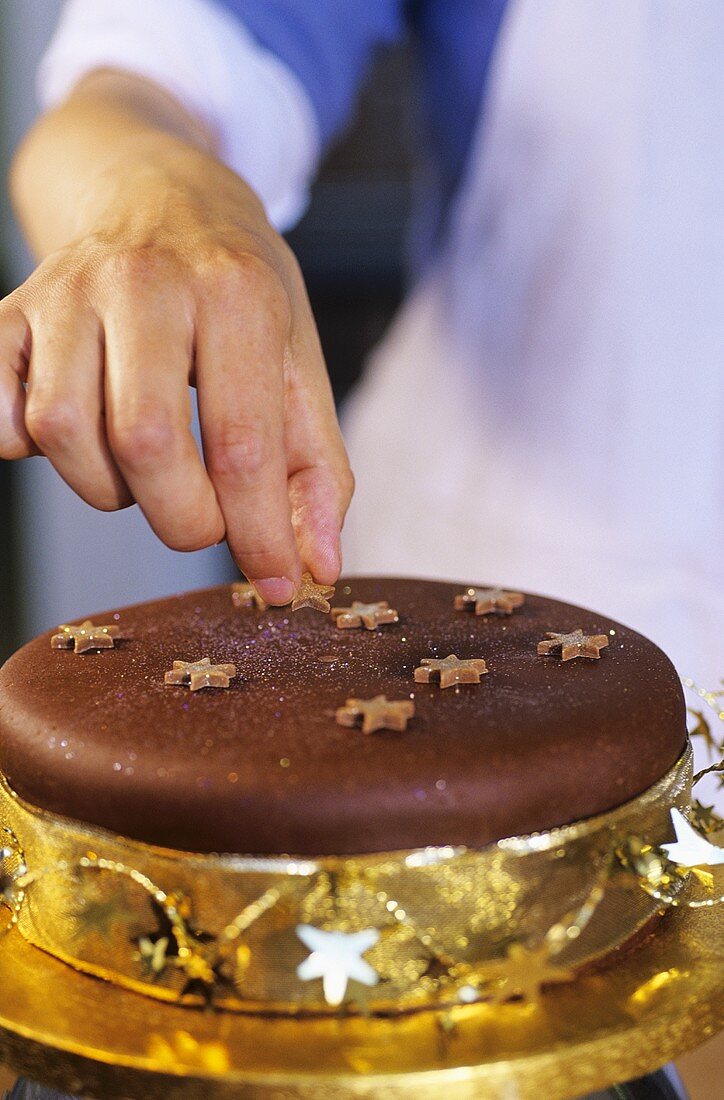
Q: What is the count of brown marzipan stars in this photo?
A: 9